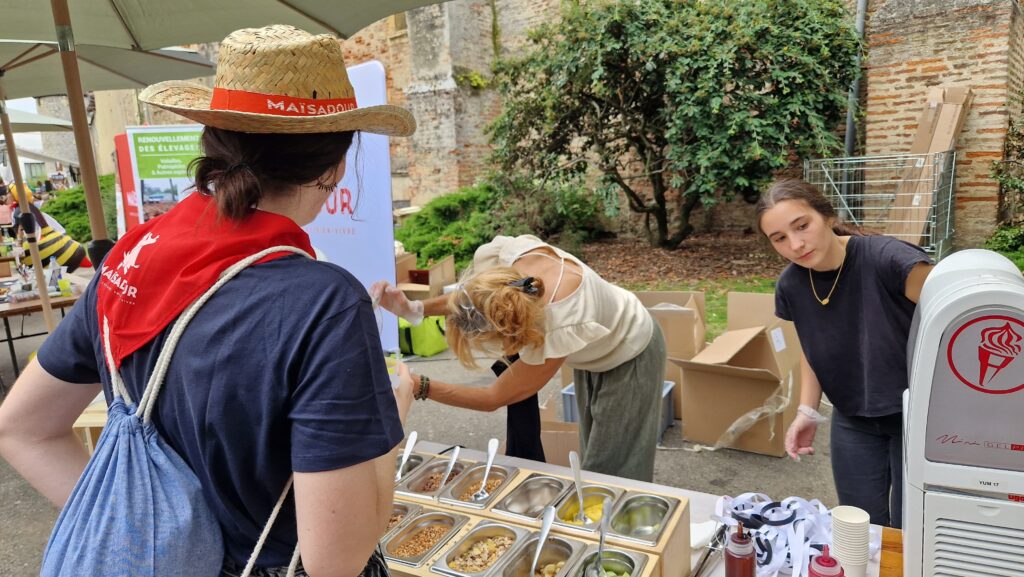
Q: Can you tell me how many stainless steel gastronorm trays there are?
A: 11